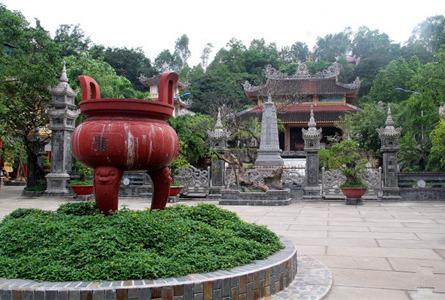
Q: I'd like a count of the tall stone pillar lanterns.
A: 4